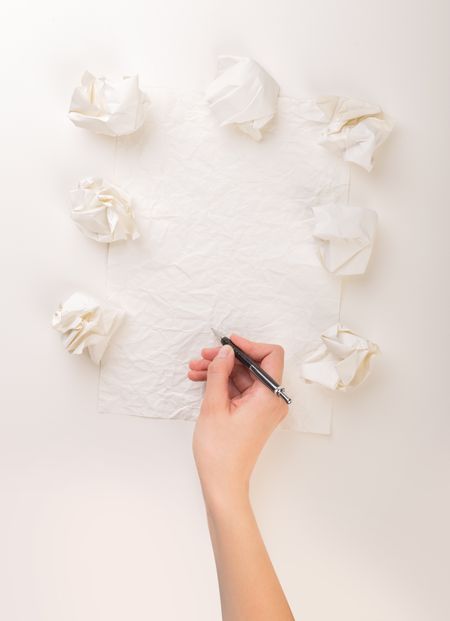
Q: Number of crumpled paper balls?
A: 7